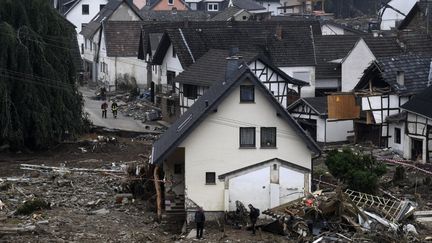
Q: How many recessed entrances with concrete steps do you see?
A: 1